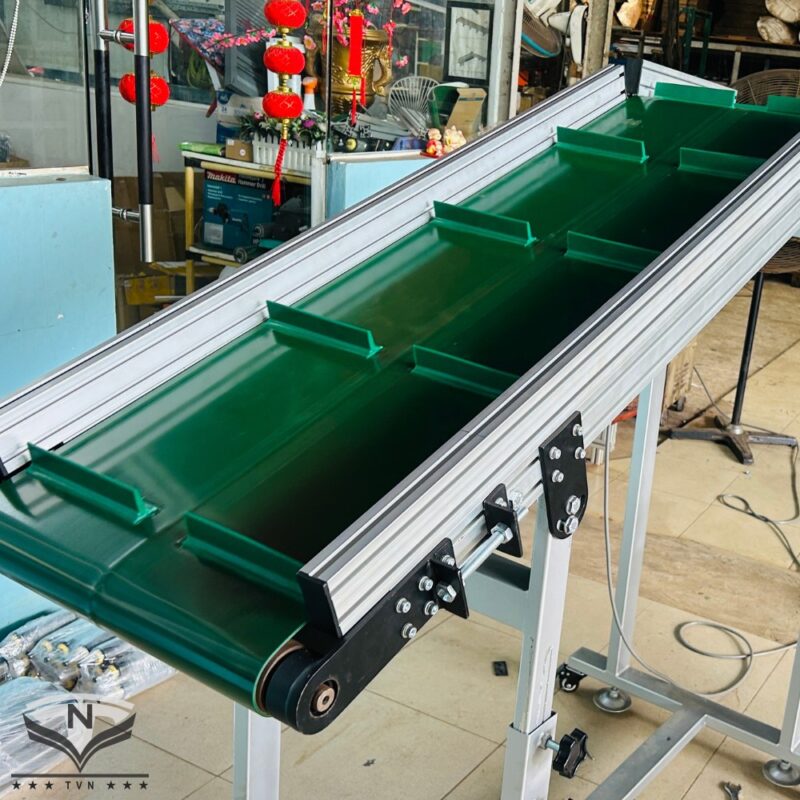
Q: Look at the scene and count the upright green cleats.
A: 10